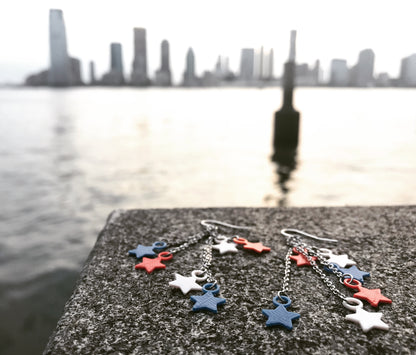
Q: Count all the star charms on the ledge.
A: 12